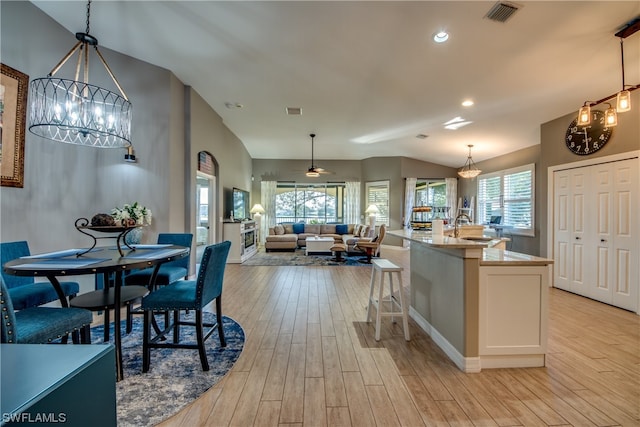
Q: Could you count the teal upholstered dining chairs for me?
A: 4